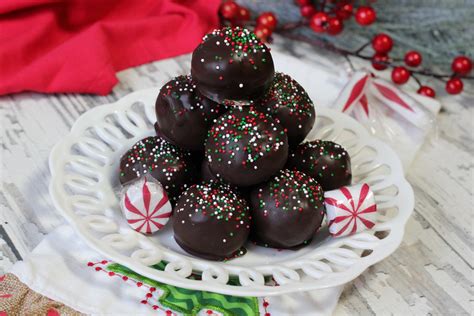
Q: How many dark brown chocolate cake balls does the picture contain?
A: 8